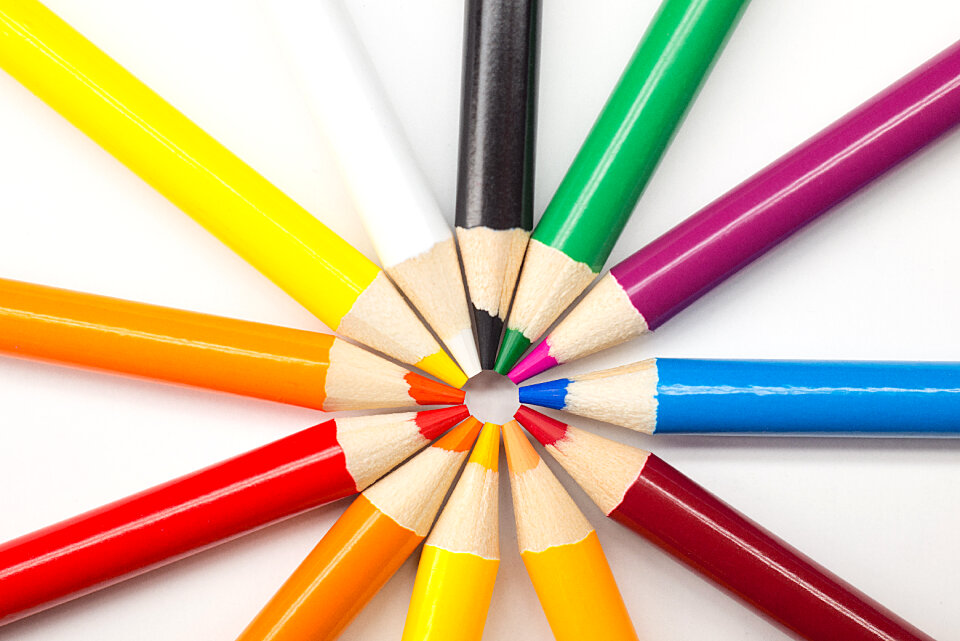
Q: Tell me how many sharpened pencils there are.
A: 12